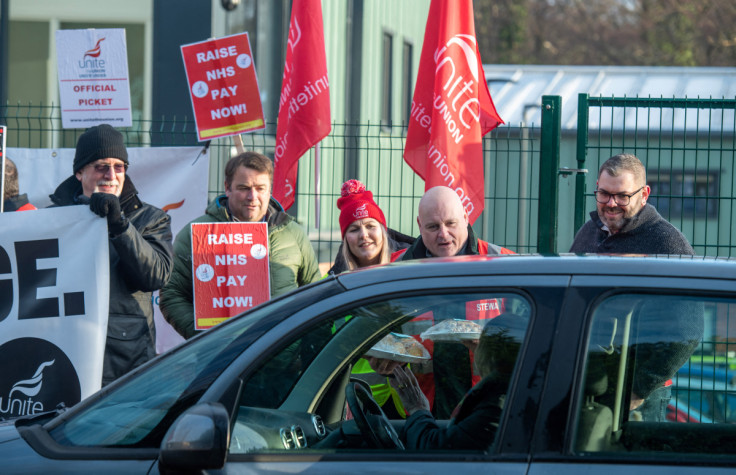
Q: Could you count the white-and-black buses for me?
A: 0